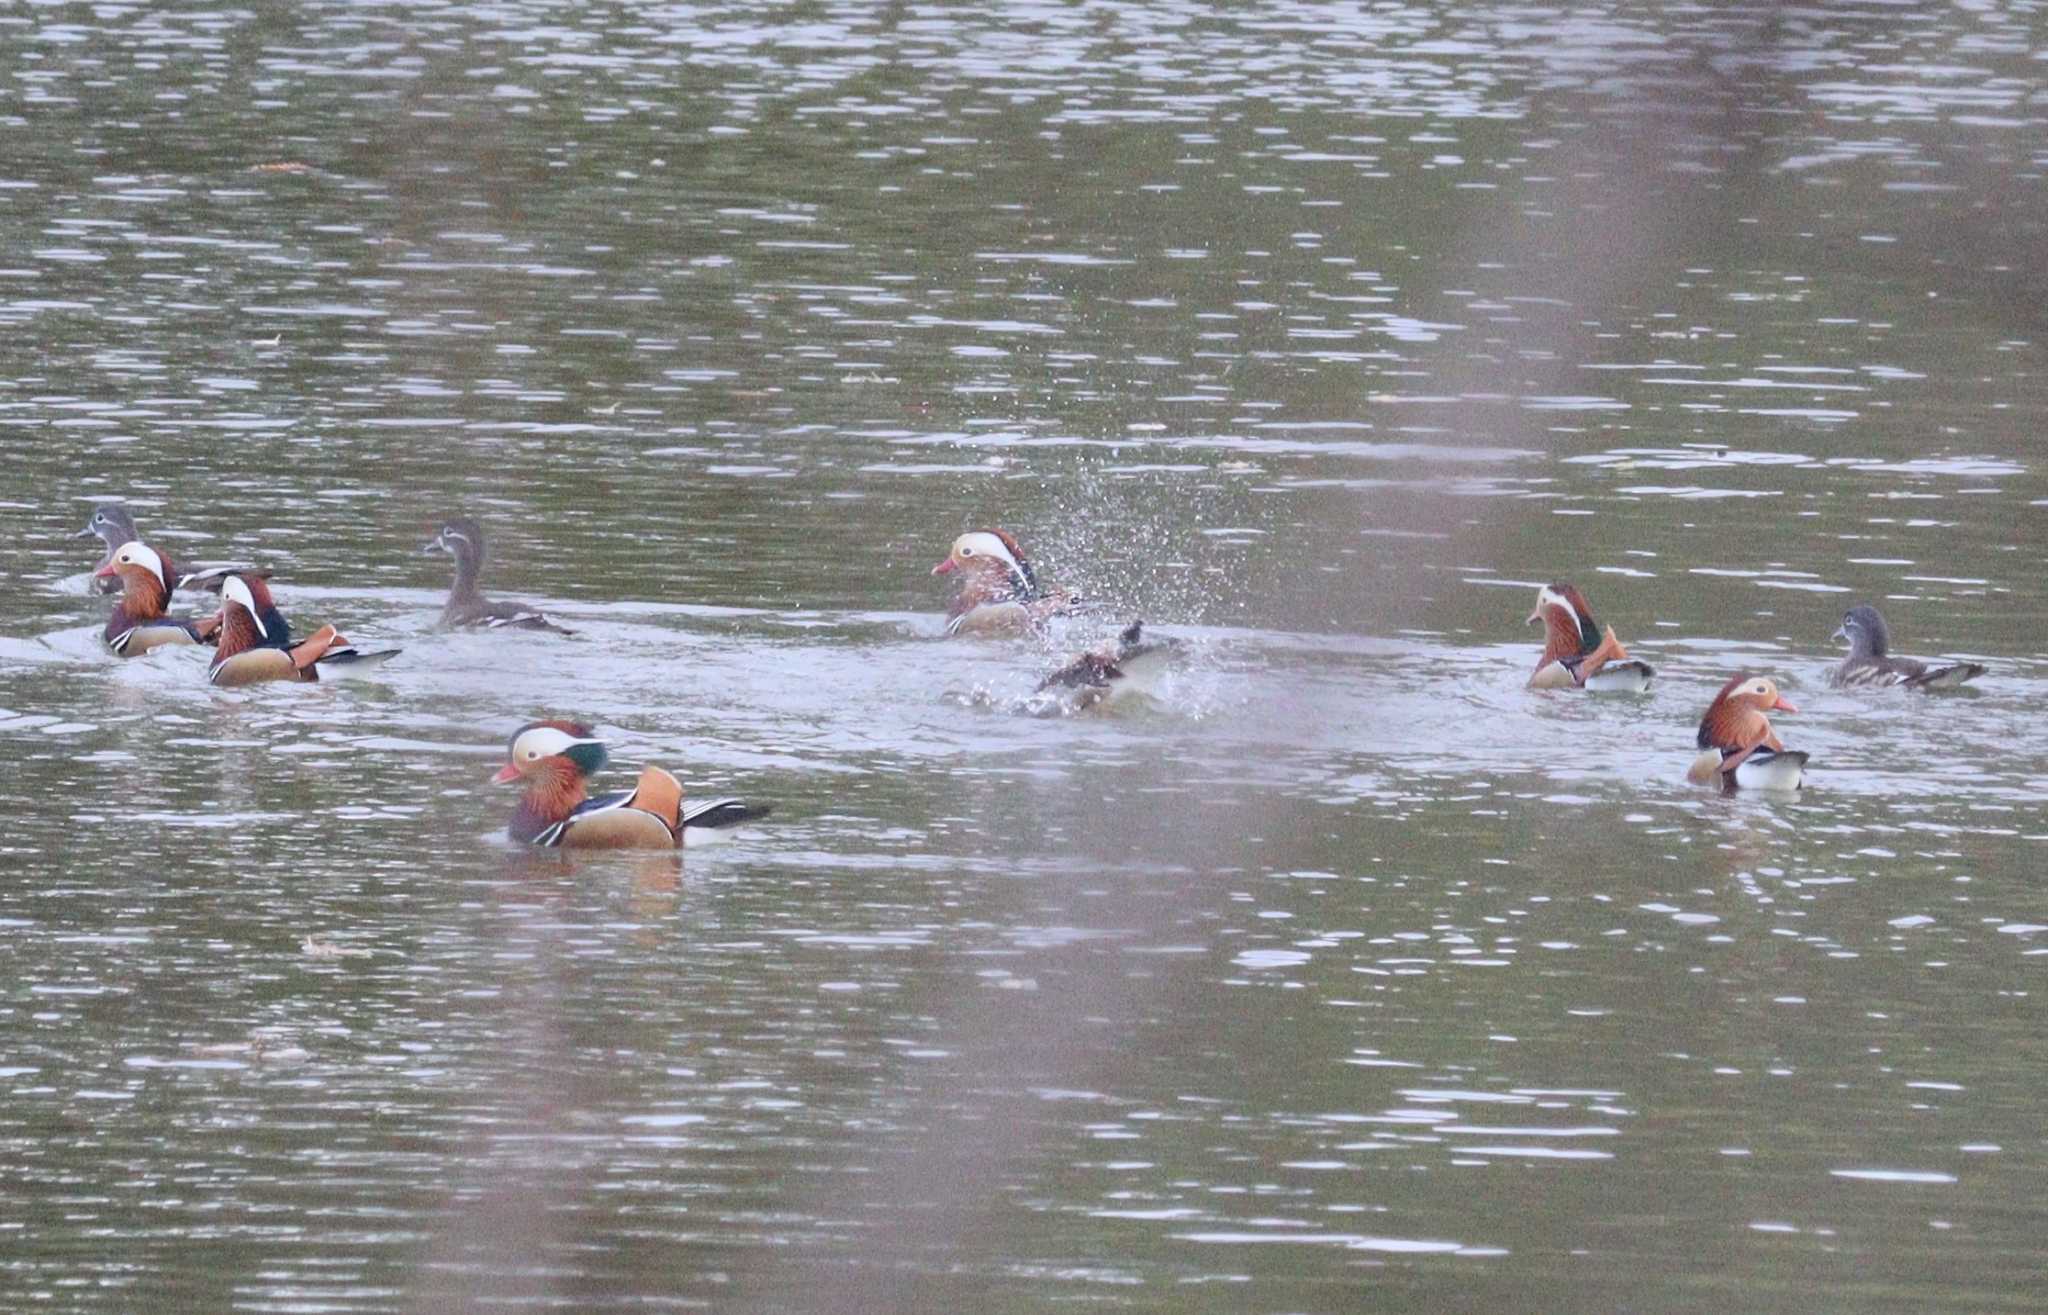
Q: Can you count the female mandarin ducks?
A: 3